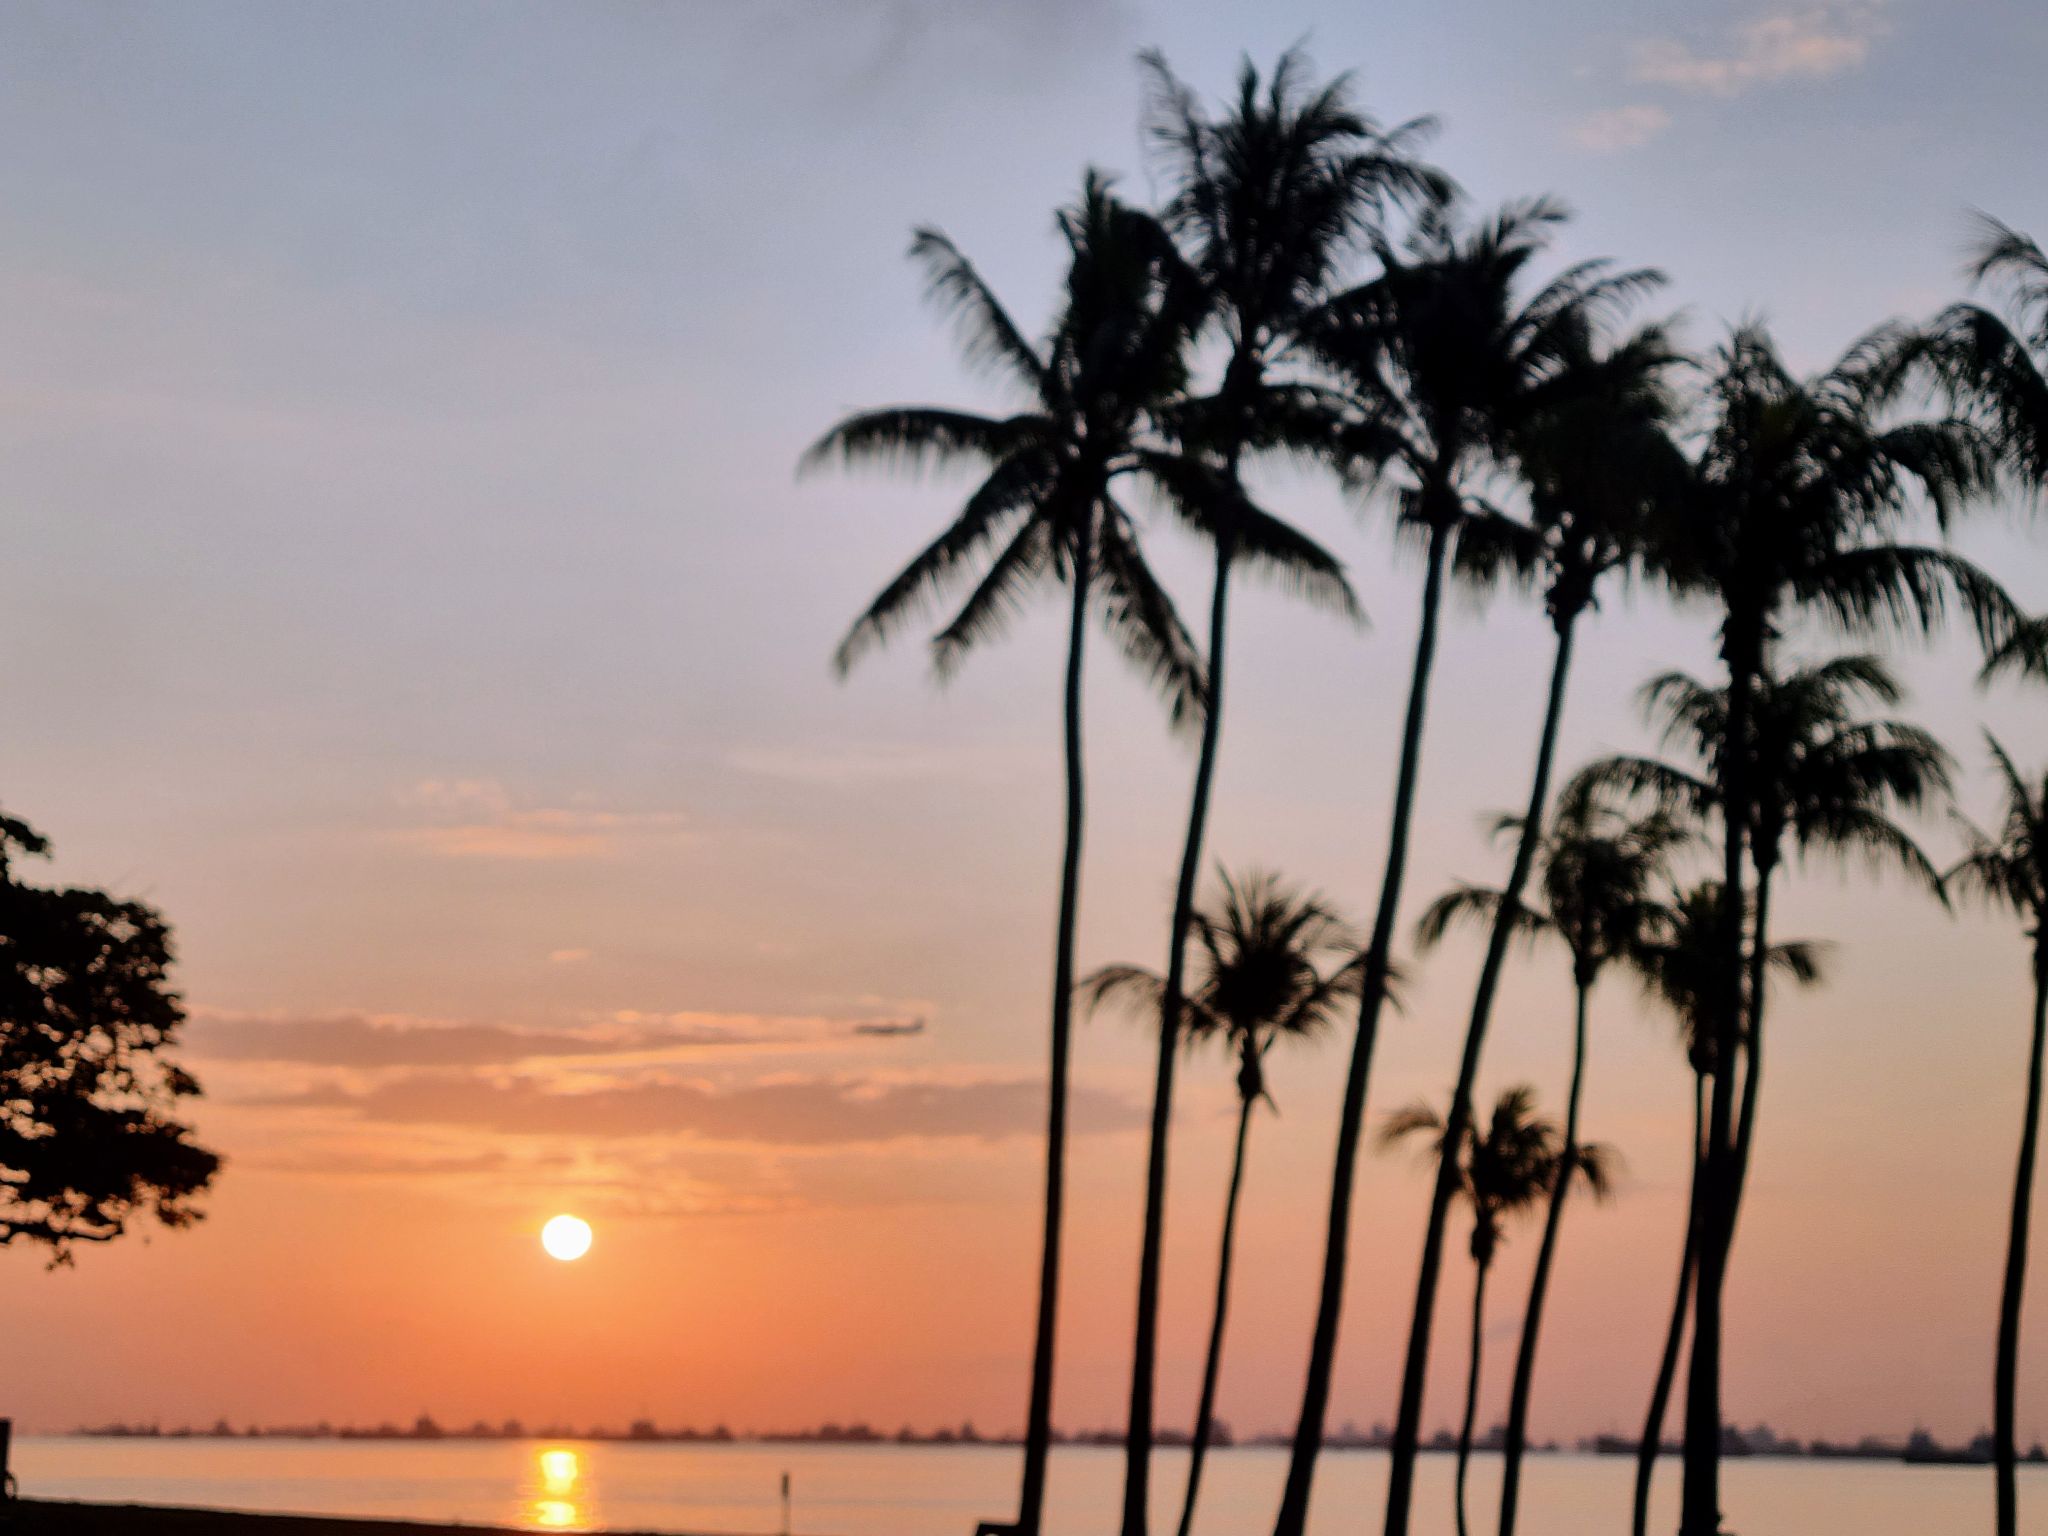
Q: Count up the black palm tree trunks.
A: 11